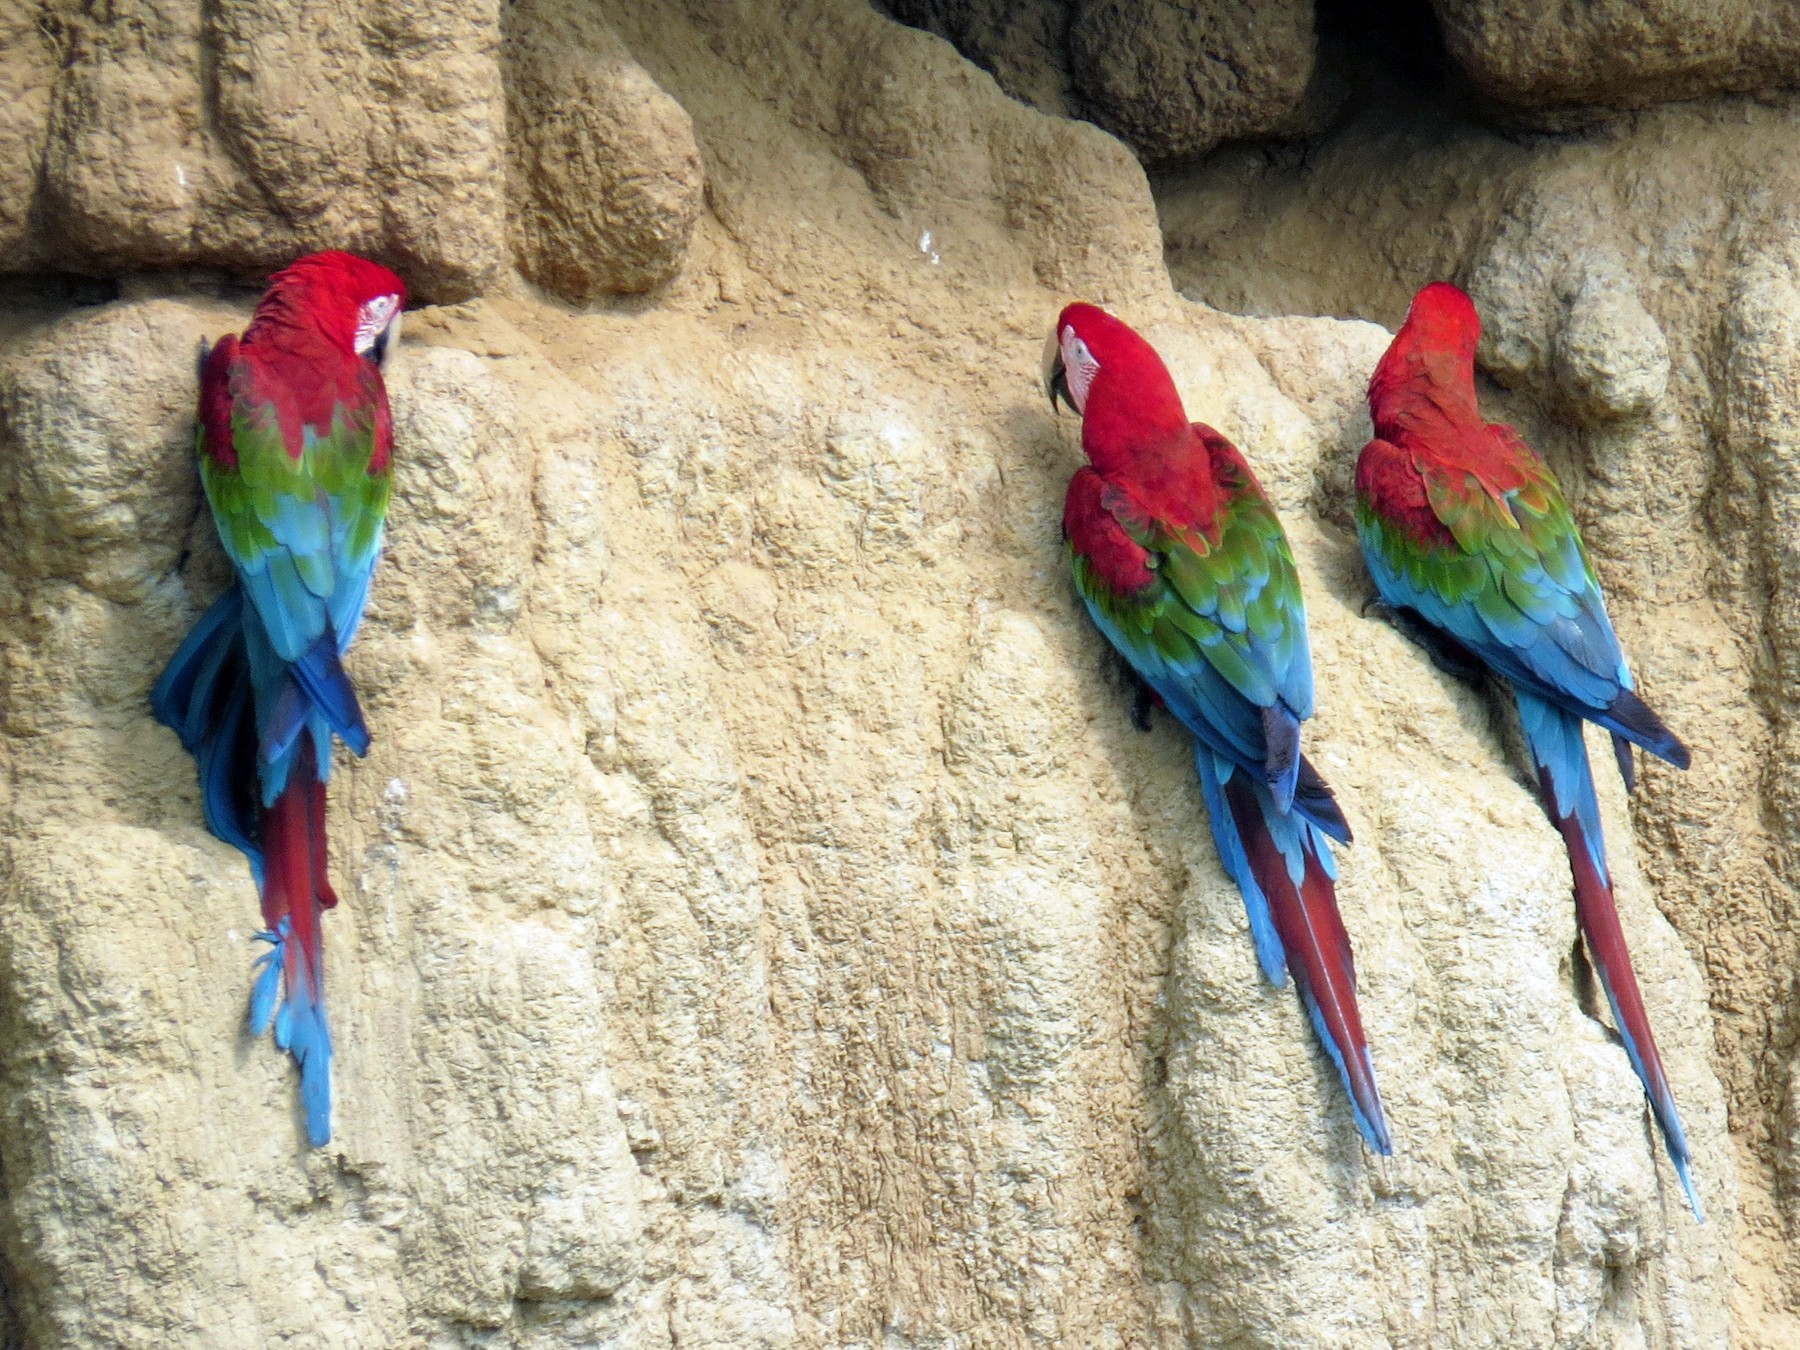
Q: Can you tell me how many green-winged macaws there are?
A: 3